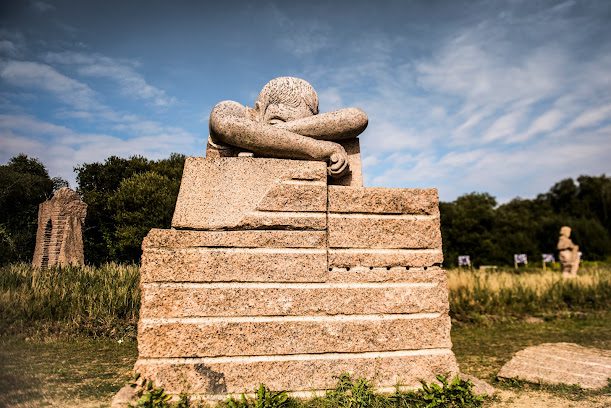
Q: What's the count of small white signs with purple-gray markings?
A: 3